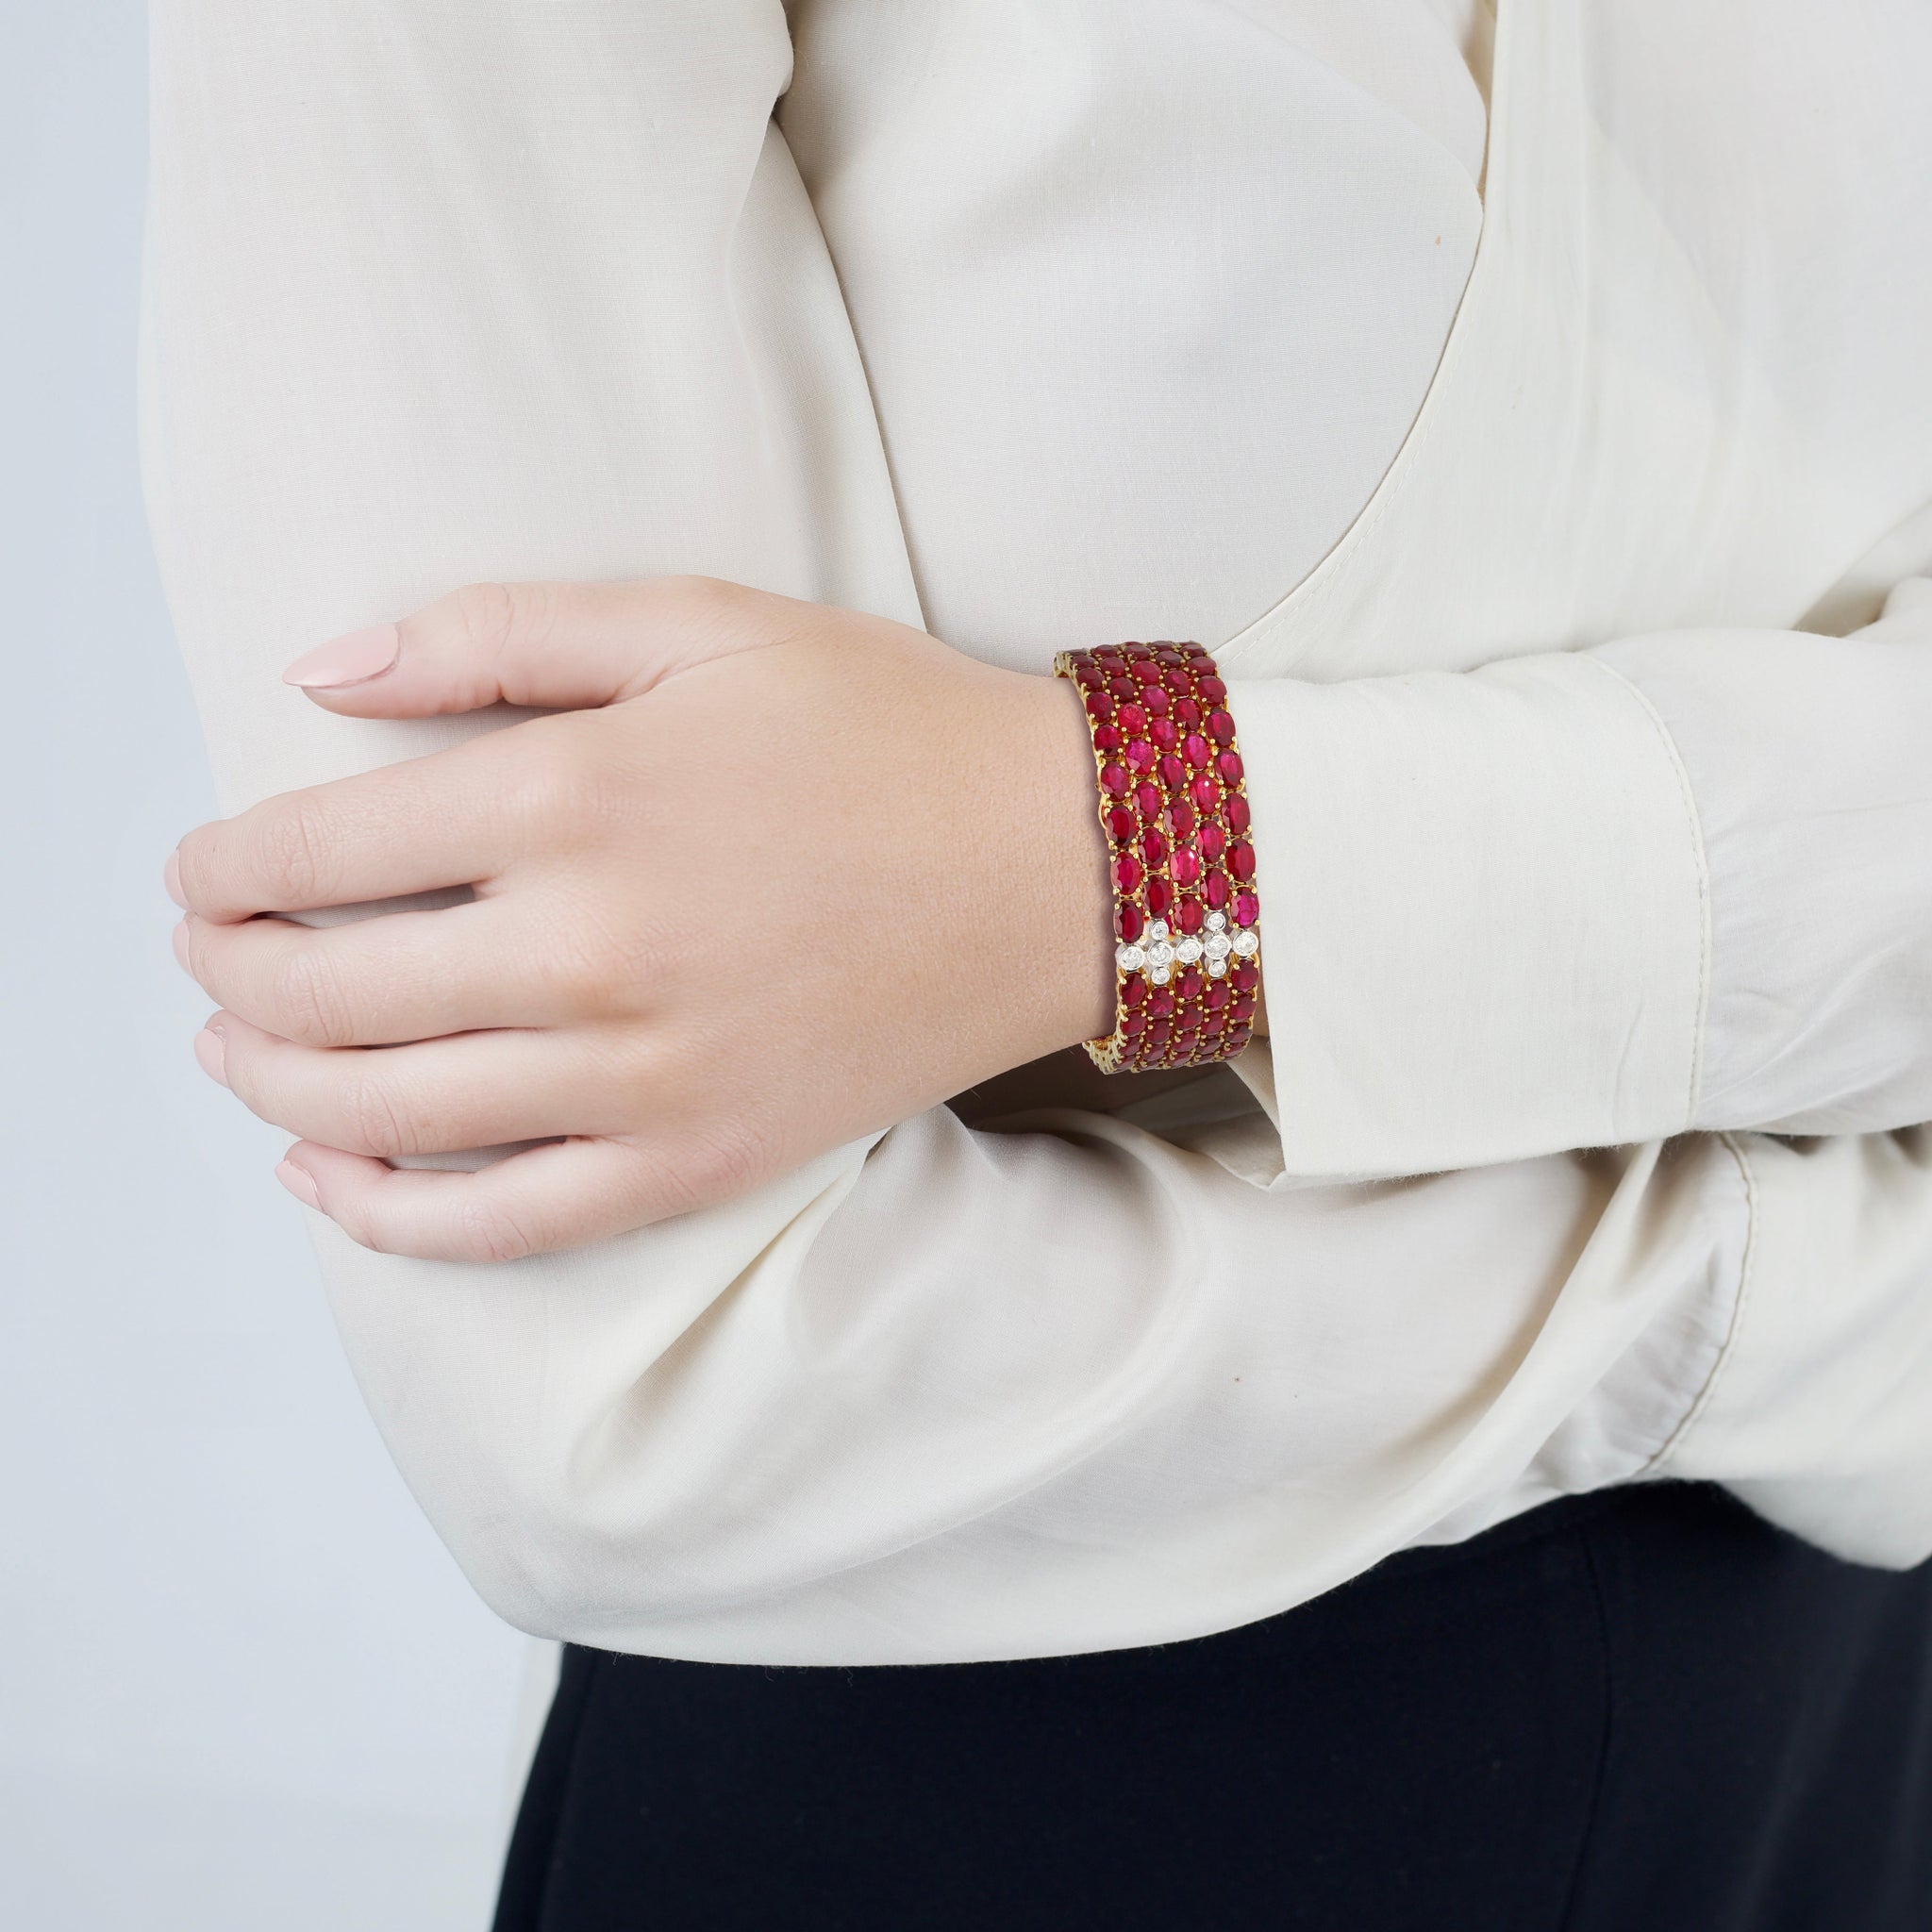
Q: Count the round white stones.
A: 9